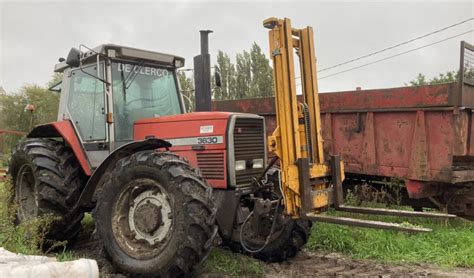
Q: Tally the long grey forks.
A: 2